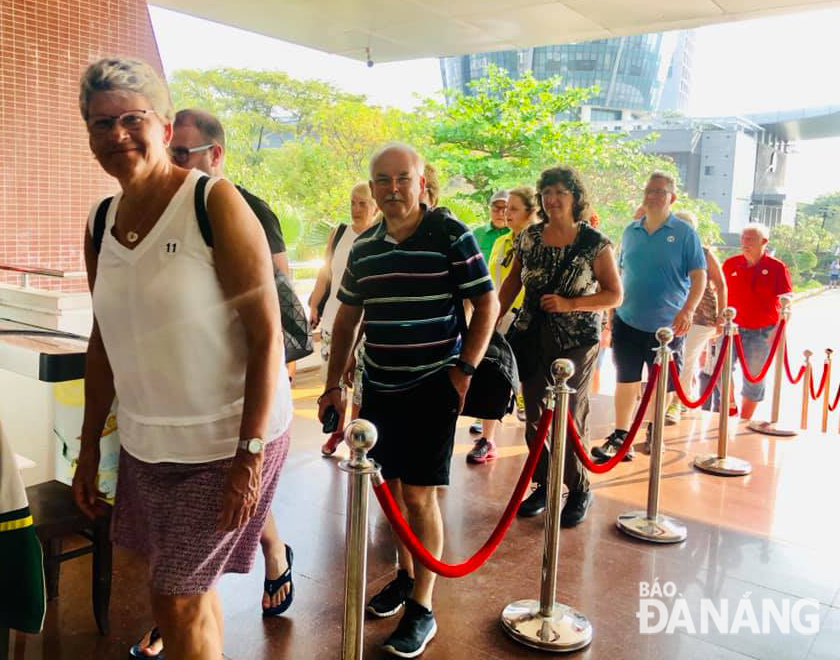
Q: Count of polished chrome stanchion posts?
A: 7